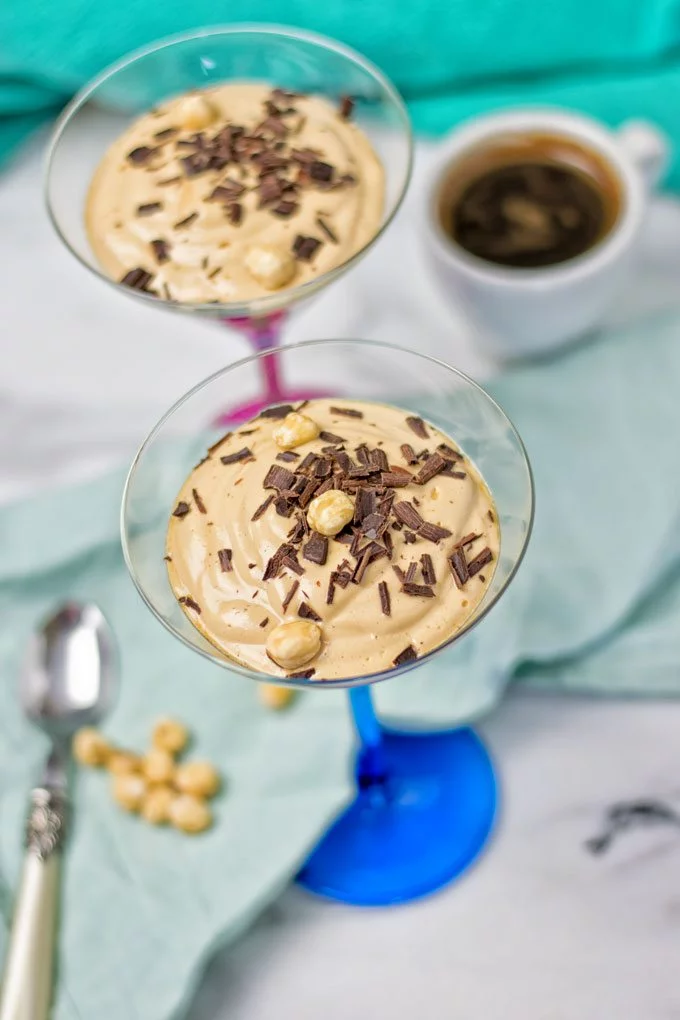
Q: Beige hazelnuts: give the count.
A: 14